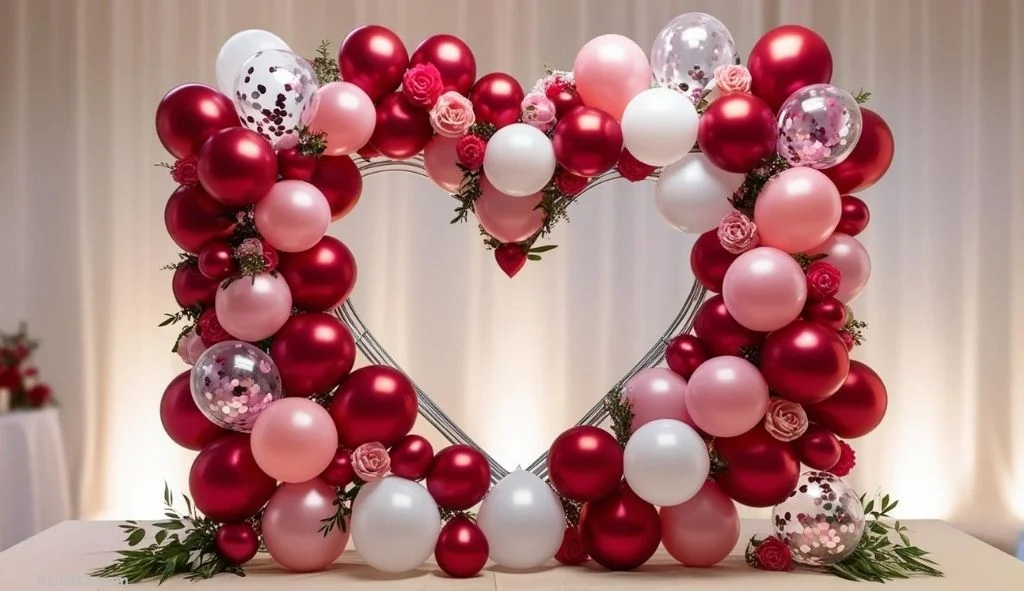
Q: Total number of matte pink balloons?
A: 14